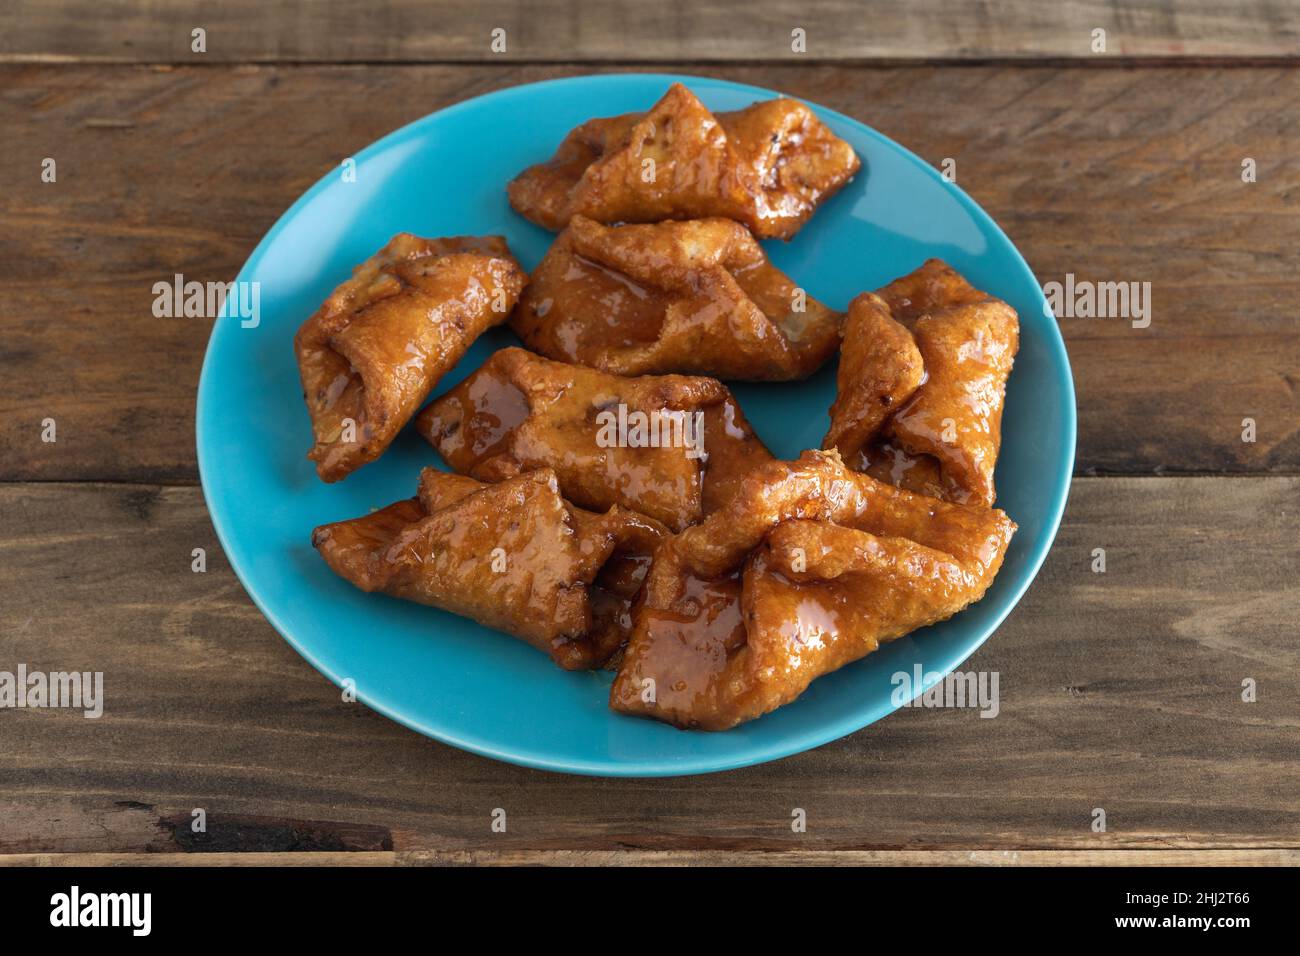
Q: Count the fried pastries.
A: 7